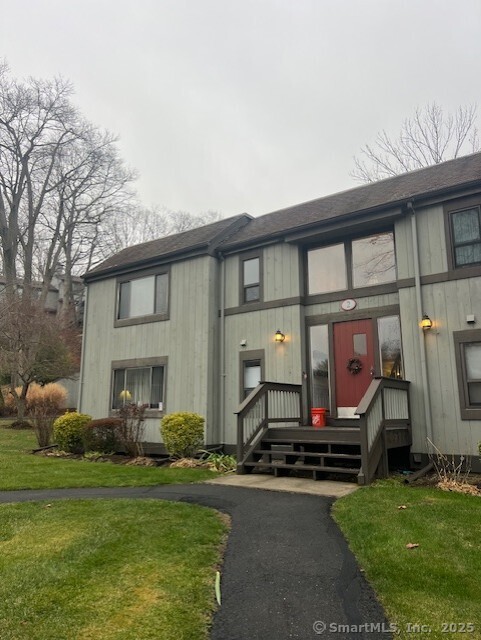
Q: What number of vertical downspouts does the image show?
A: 3